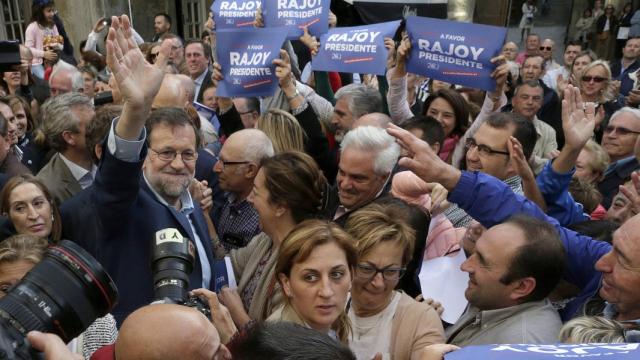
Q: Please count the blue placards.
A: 6